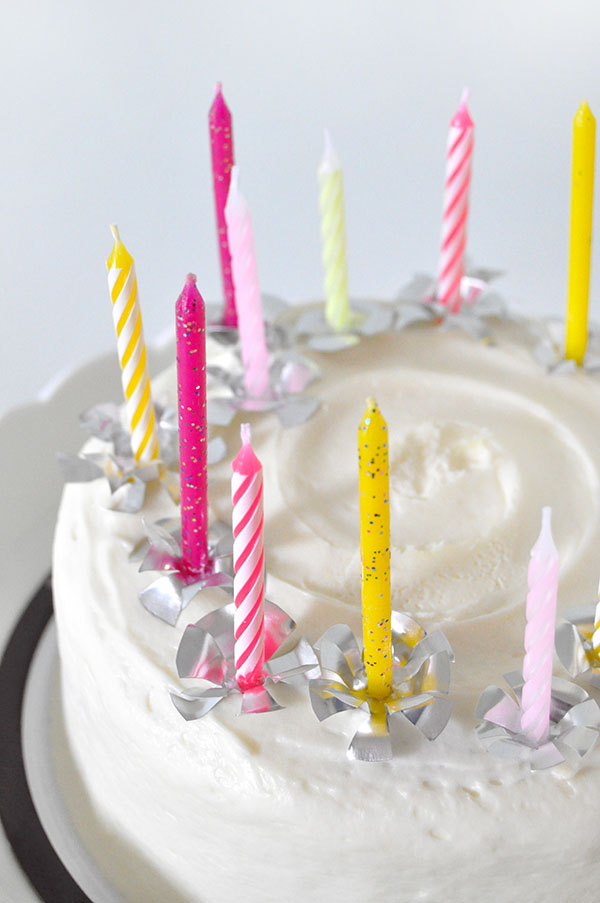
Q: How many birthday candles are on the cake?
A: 11